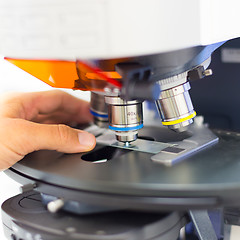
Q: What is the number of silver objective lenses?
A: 3